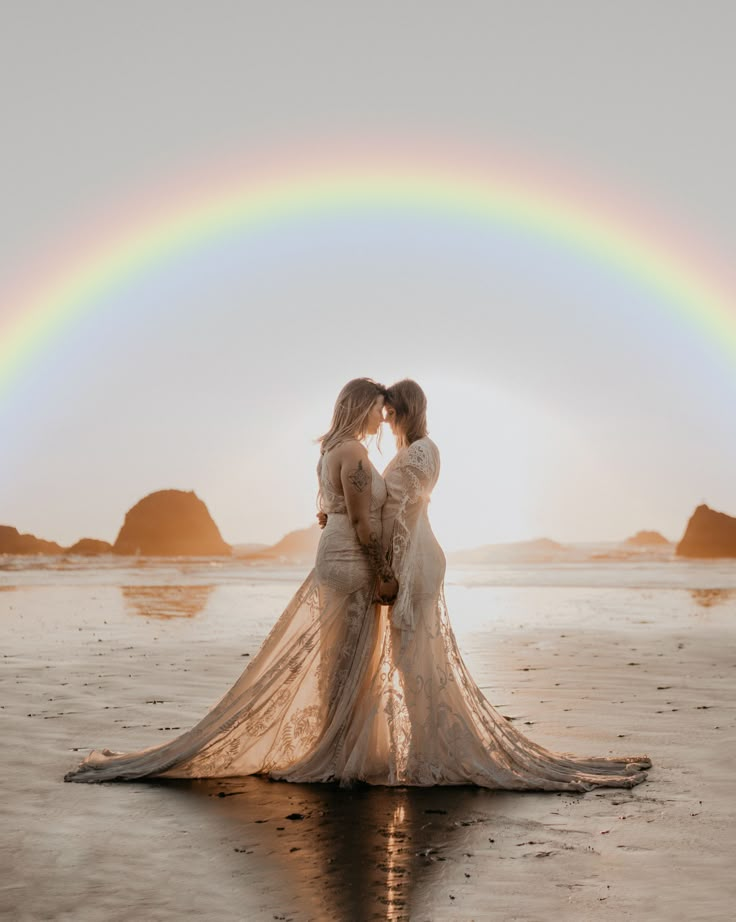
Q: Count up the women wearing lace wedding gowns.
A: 2